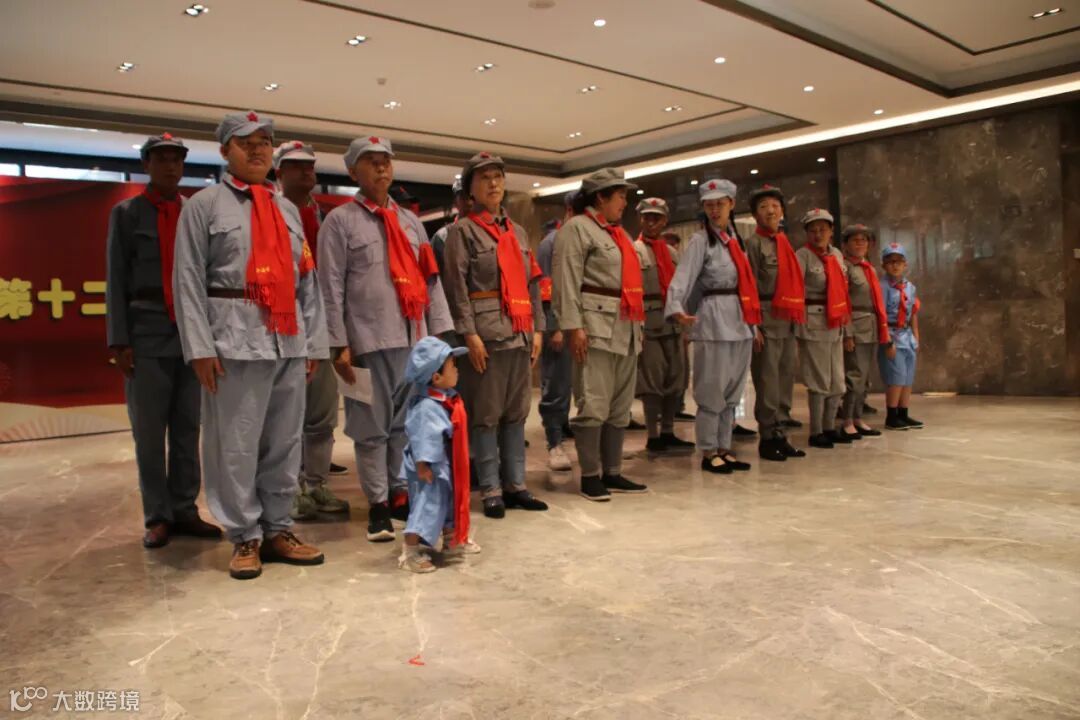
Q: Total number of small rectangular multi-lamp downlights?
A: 11